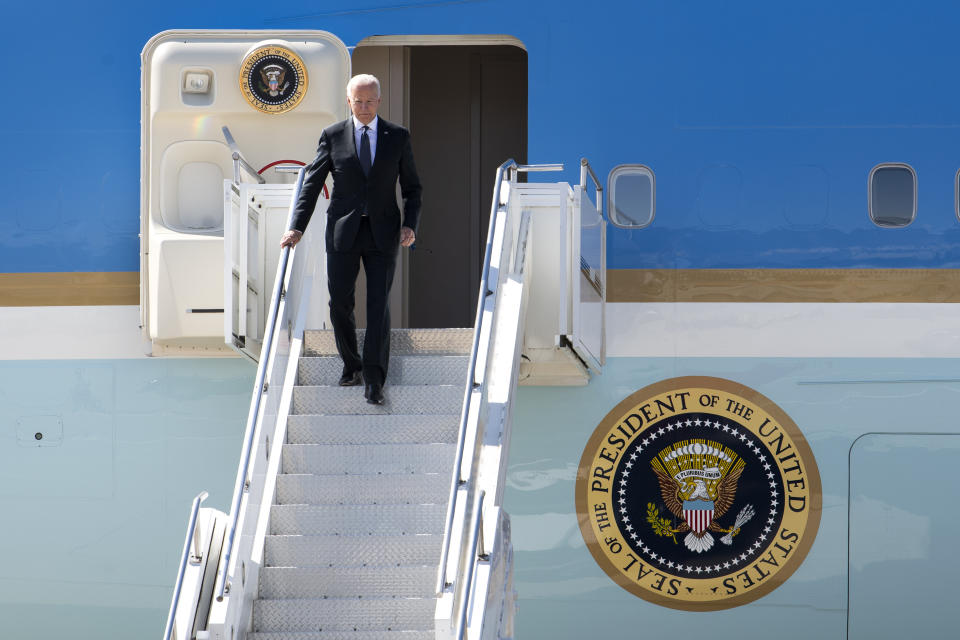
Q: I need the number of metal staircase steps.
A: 11